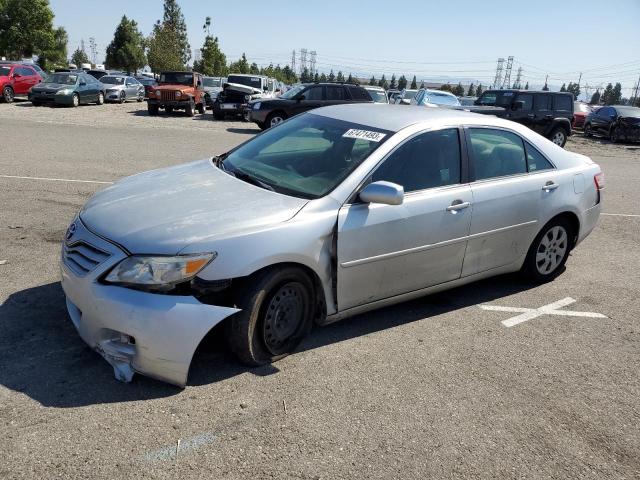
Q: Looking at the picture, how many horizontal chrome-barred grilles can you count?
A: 1